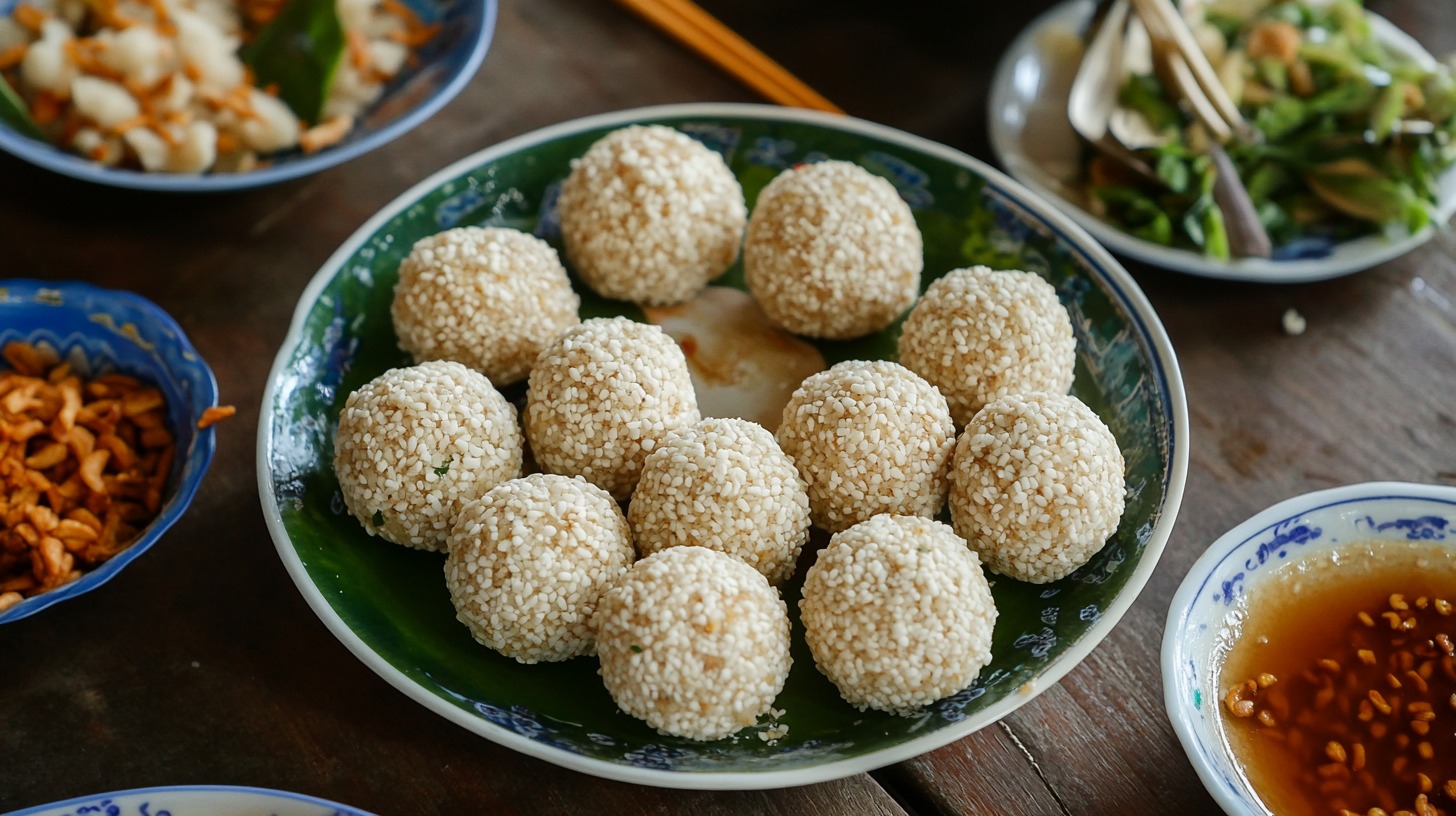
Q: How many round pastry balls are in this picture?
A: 12